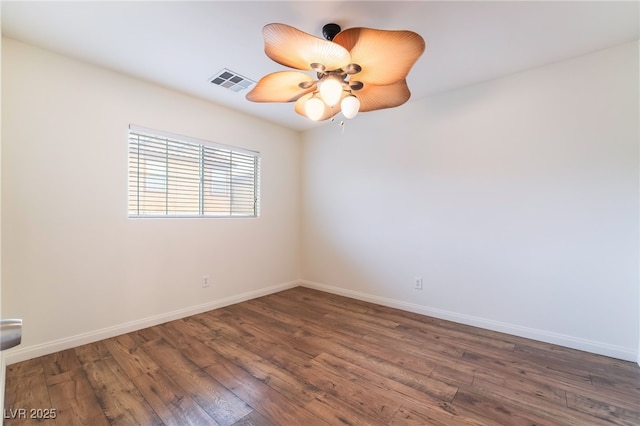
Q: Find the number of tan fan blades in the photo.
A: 5